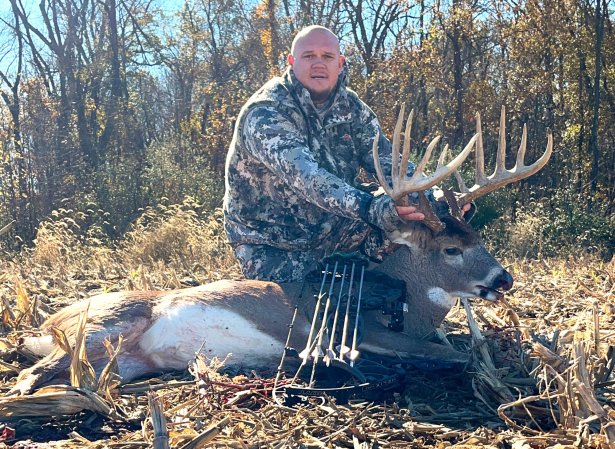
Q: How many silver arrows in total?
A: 5